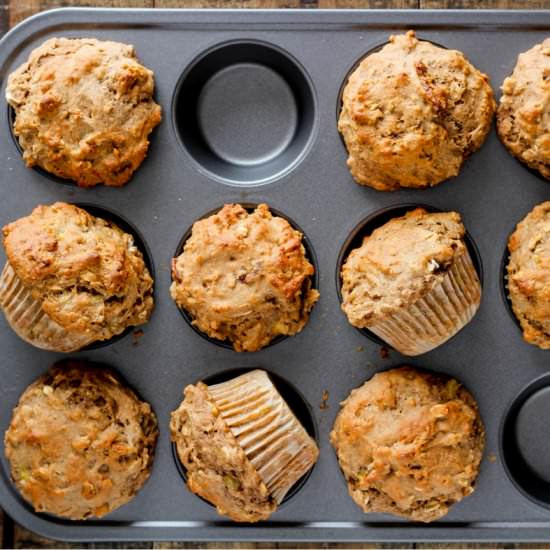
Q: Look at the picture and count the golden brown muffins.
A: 10